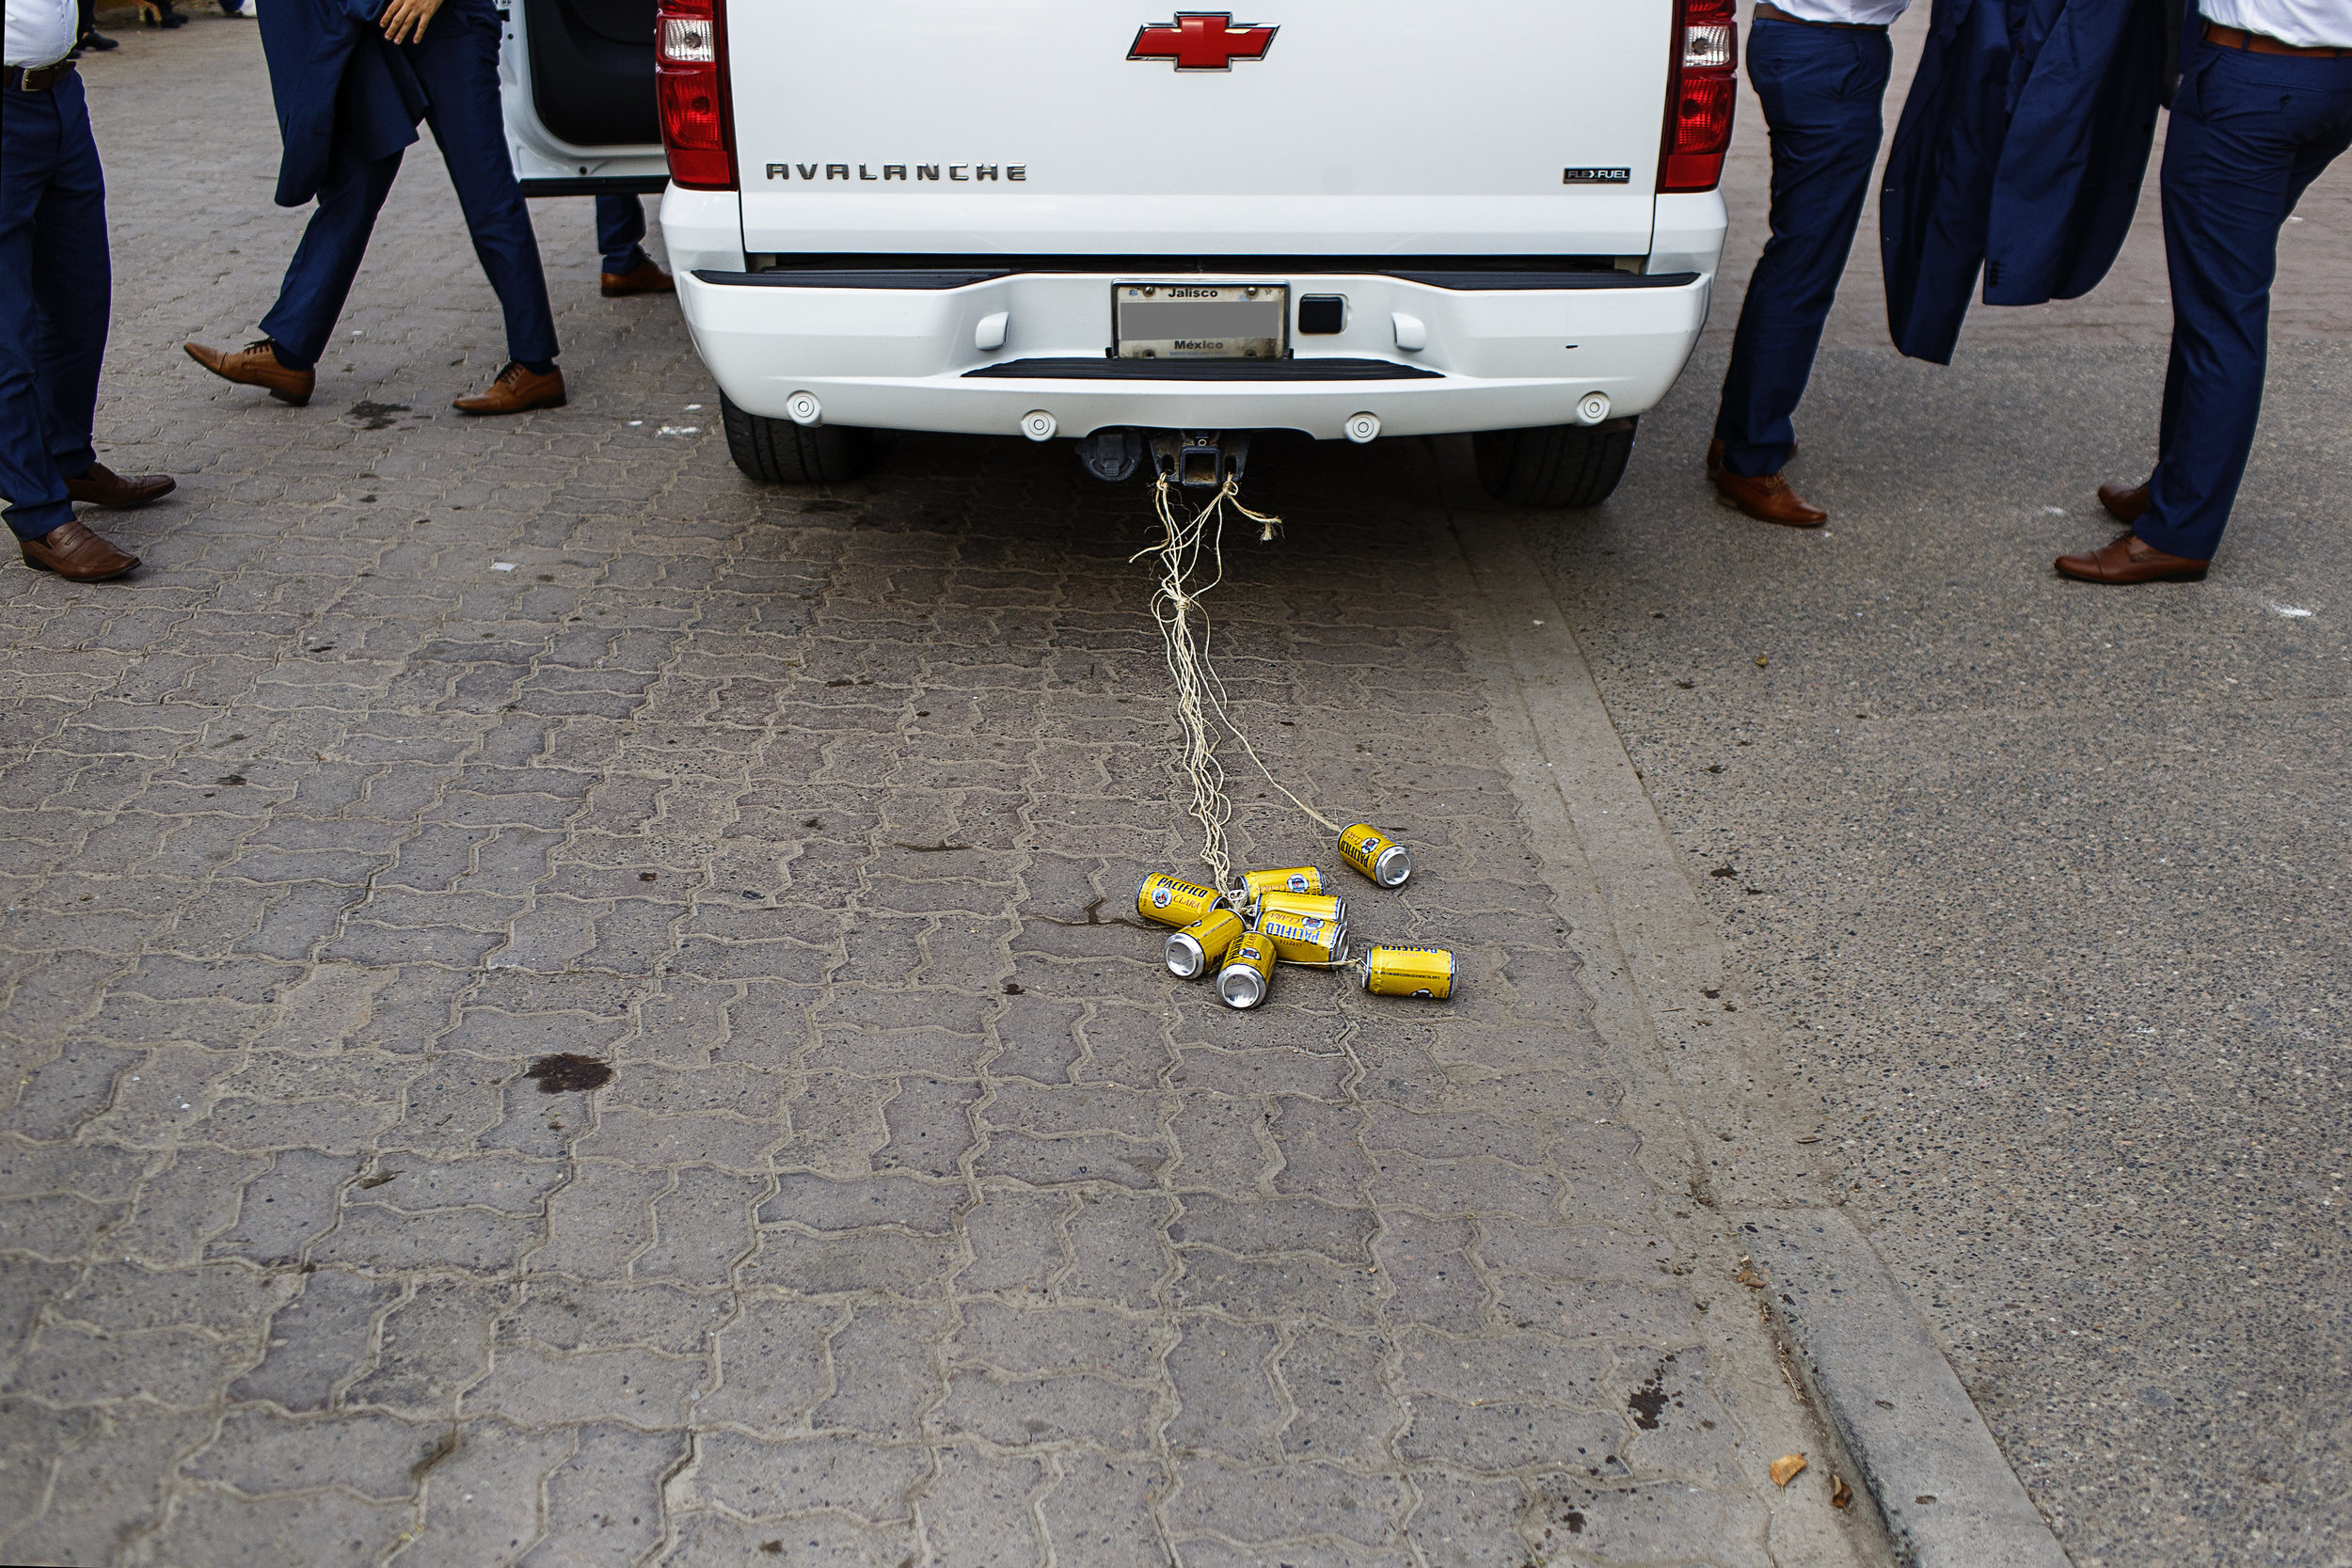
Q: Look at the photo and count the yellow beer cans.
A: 8